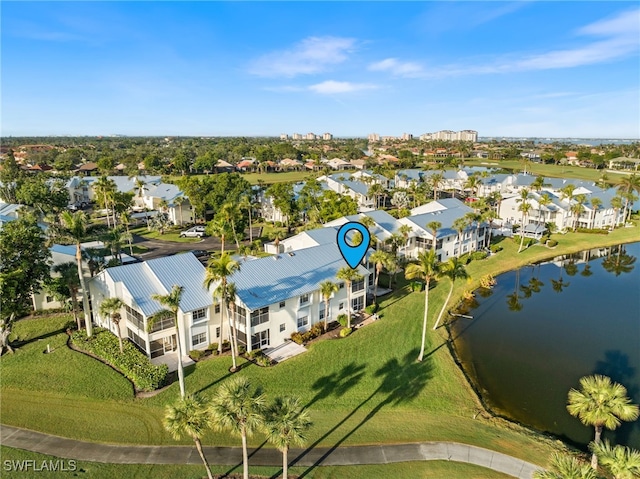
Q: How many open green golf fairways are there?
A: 2